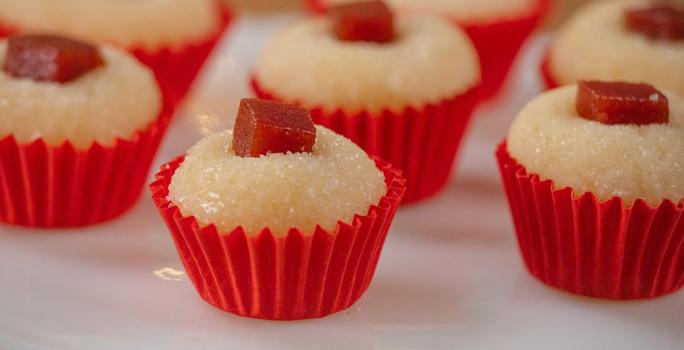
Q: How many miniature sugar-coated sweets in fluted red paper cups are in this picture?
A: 7